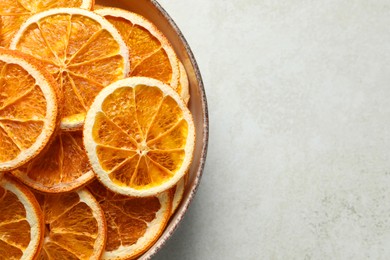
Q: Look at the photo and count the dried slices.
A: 11